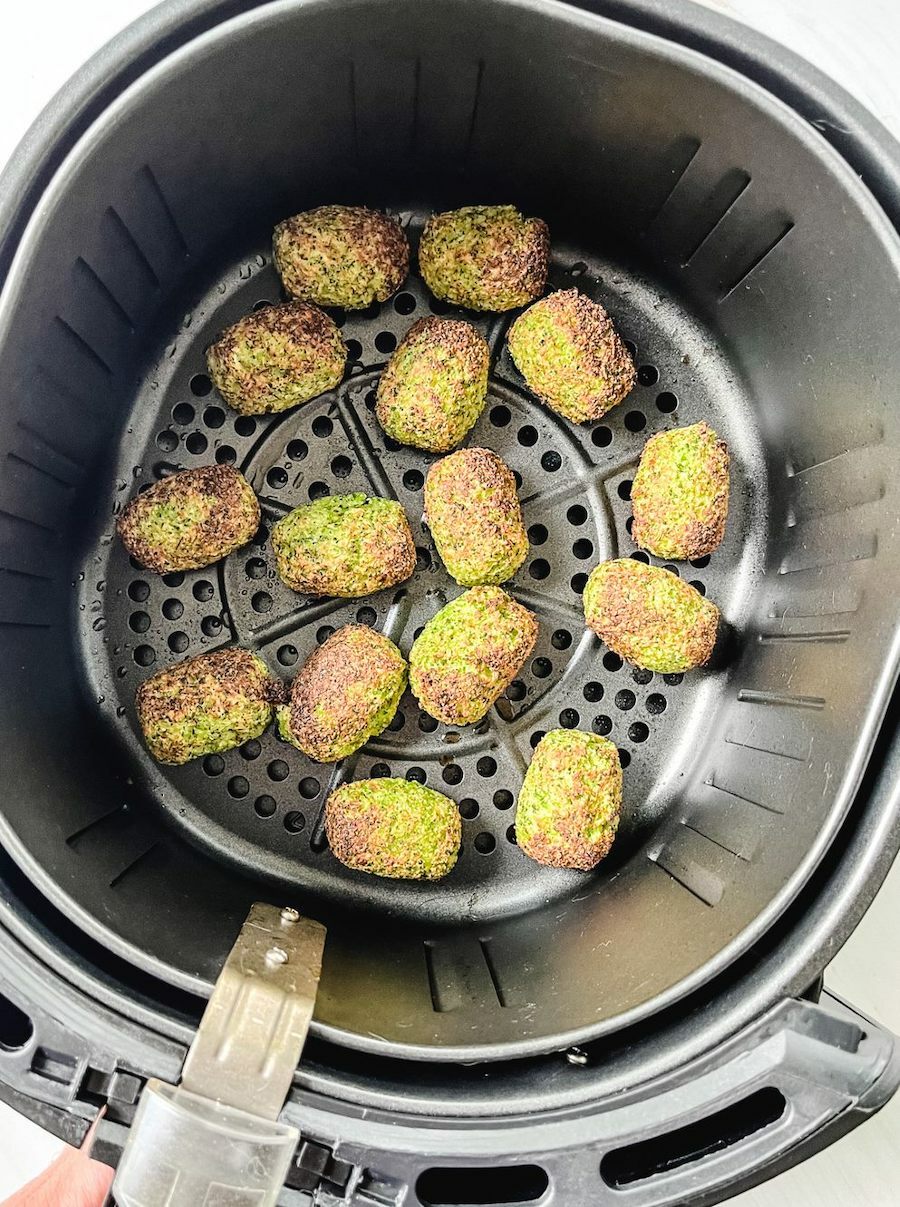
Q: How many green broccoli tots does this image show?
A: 15